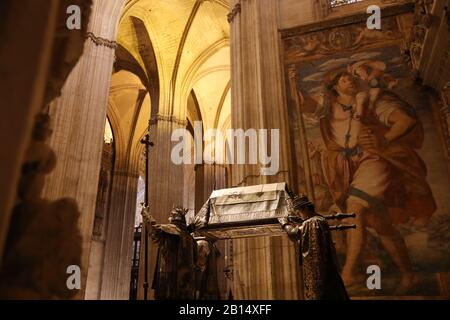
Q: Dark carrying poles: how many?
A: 2